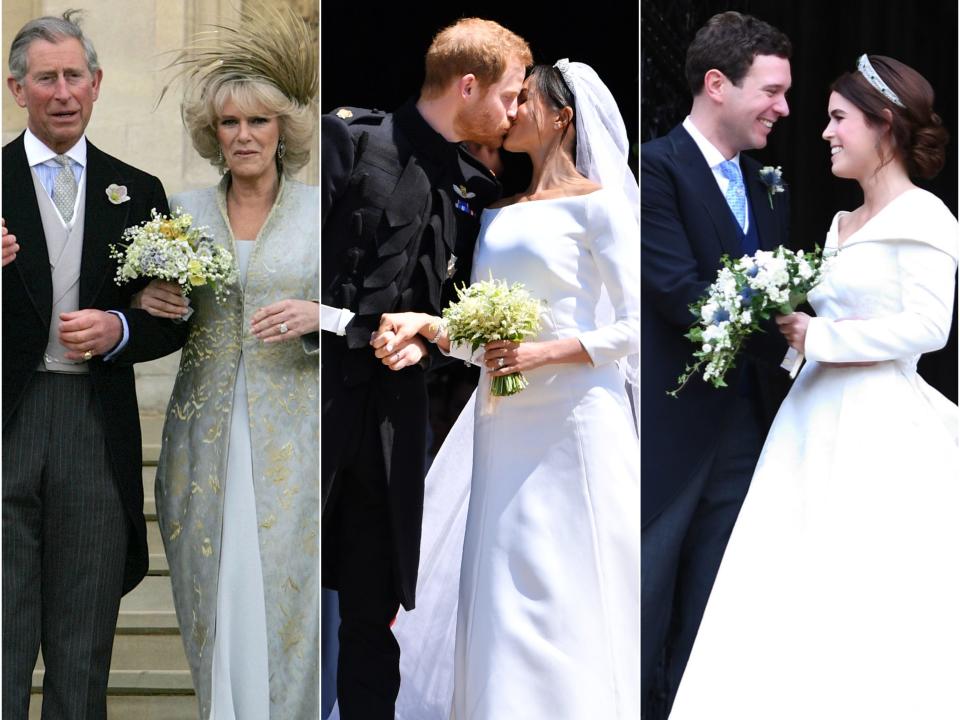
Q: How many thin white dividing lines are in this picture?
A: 2